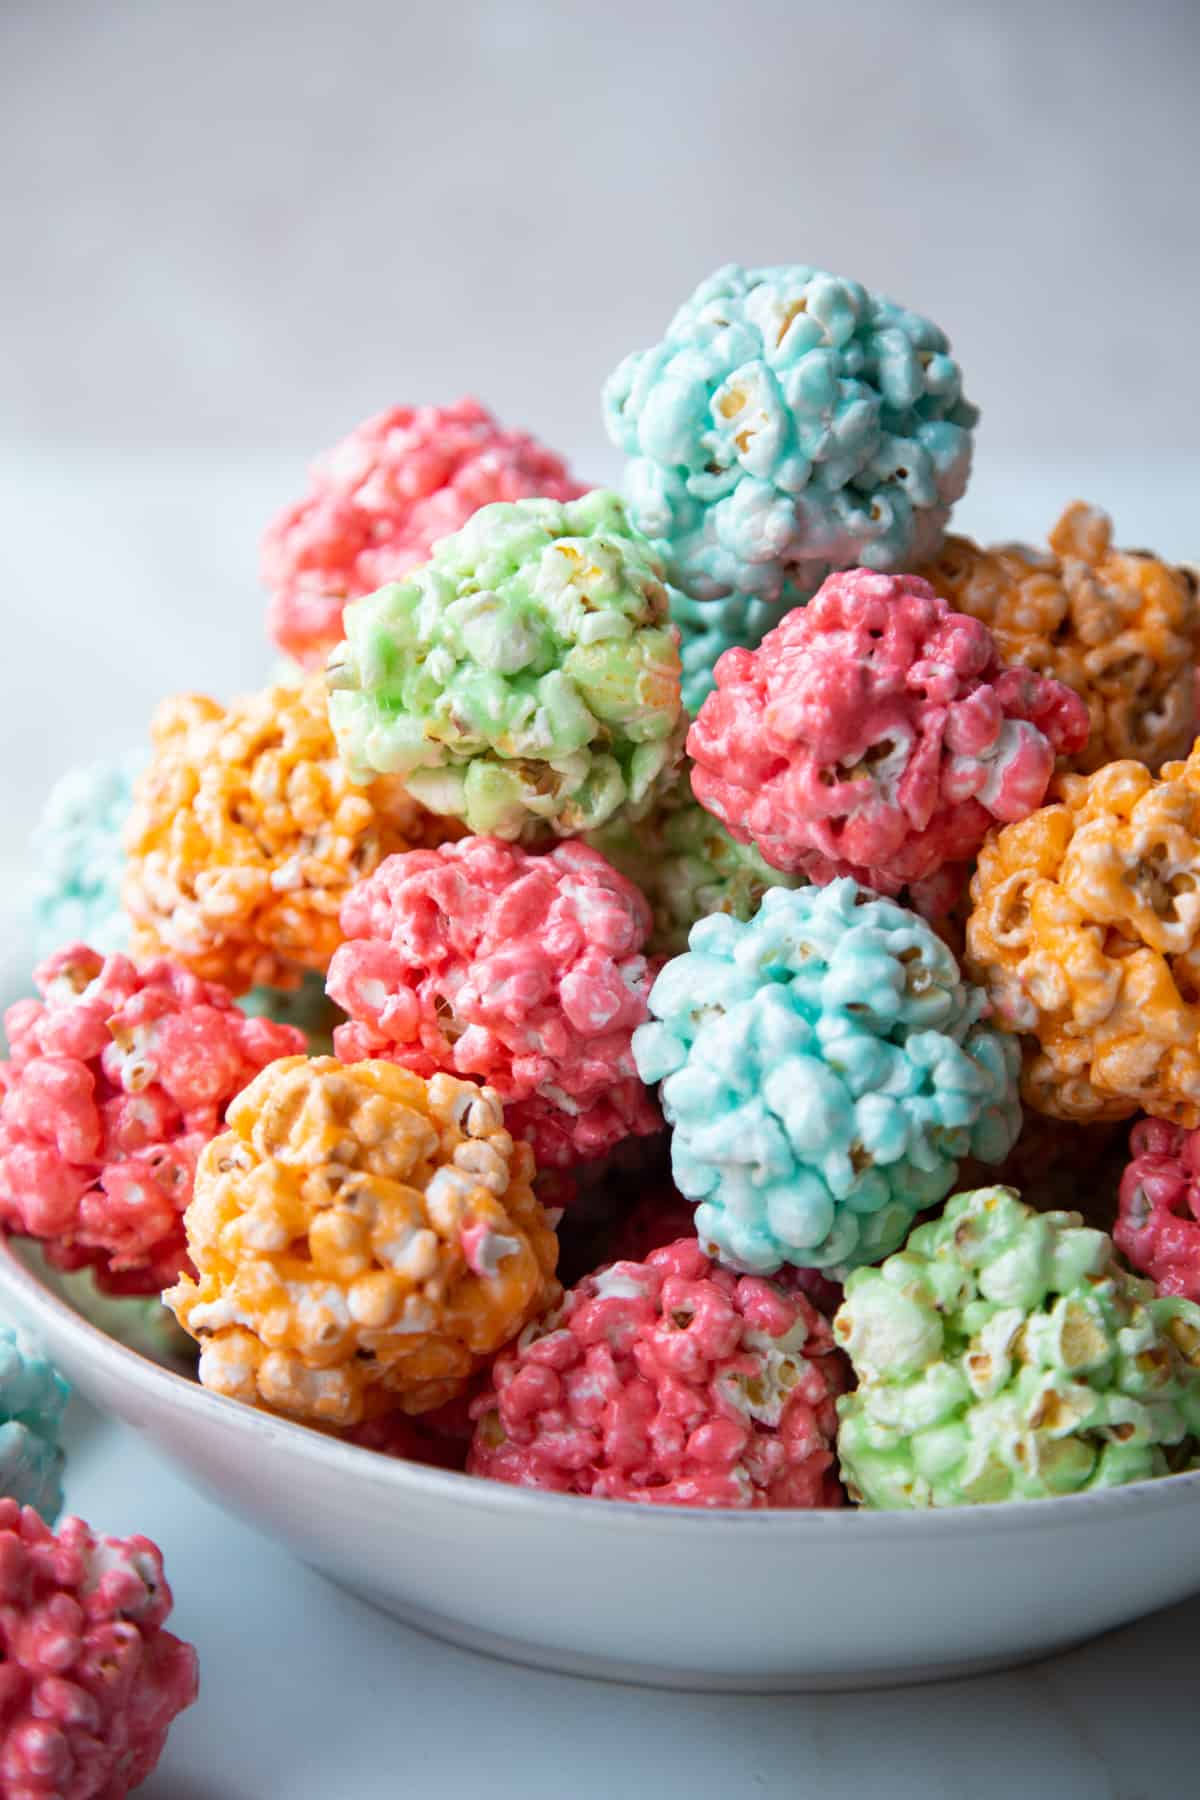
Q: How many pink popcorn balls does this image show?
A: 7